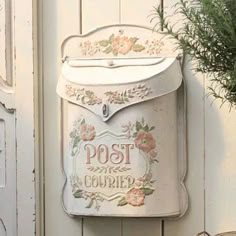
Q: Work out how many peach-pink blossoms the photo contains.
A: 4